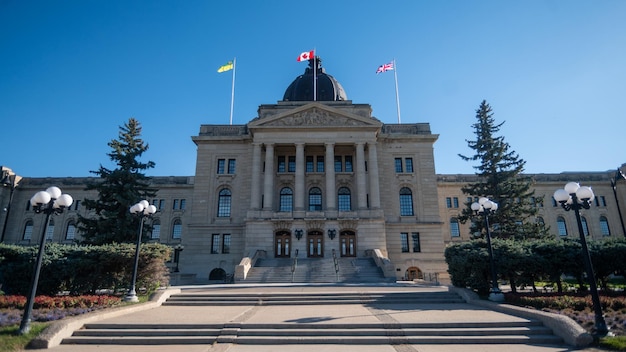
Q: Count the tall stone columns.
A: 6